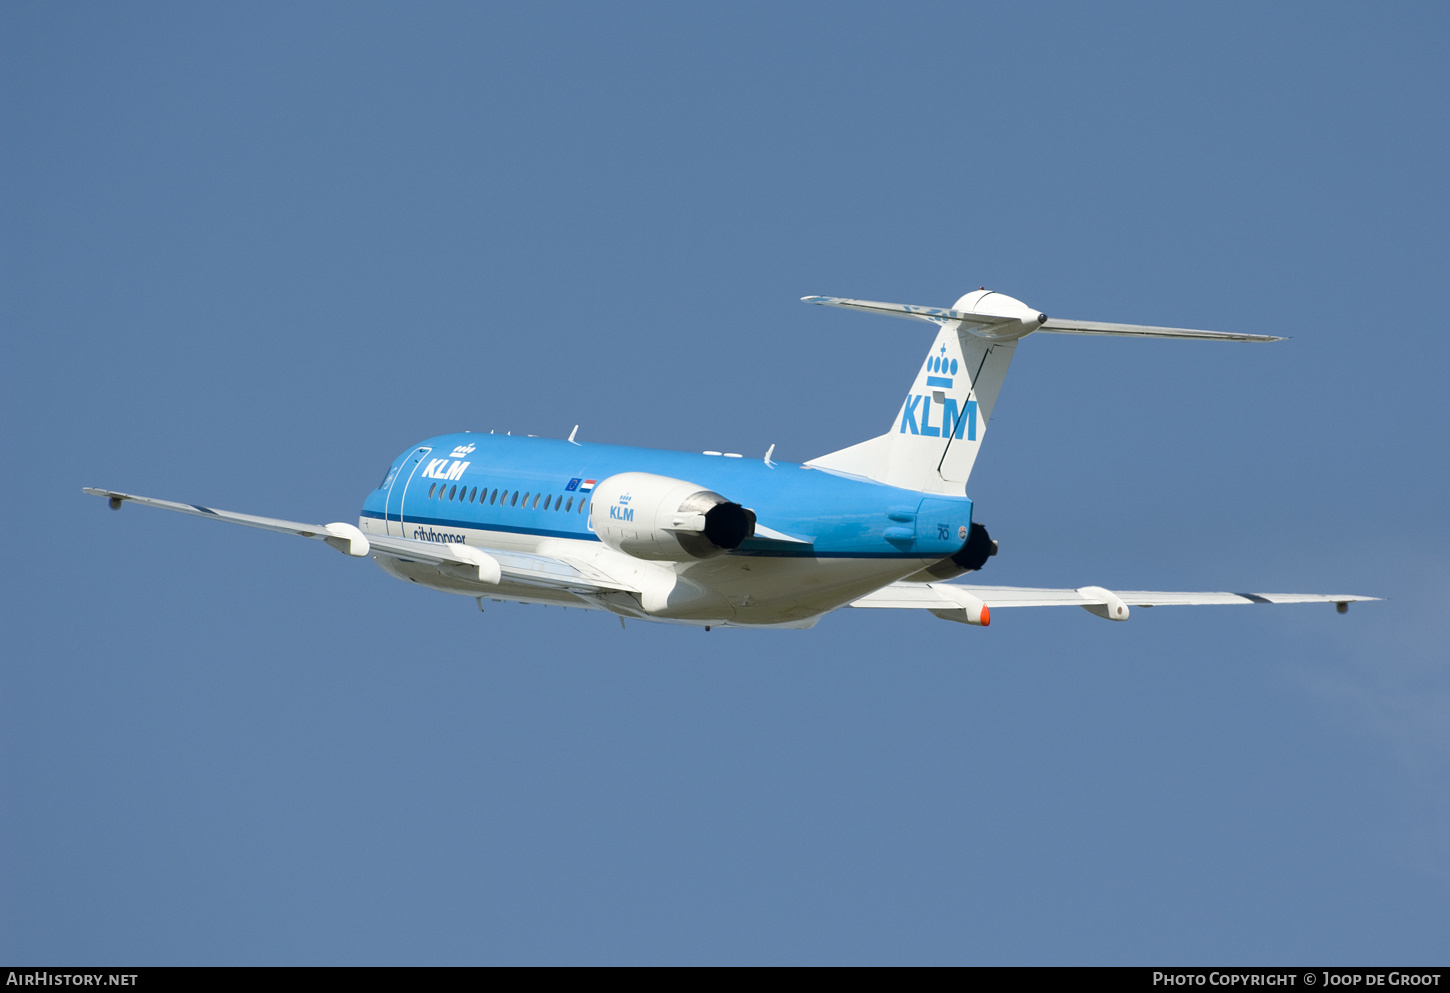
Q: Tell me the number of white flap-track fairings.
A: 4